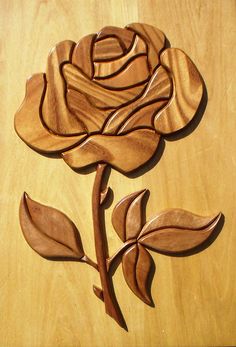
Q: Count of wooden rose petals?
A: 14